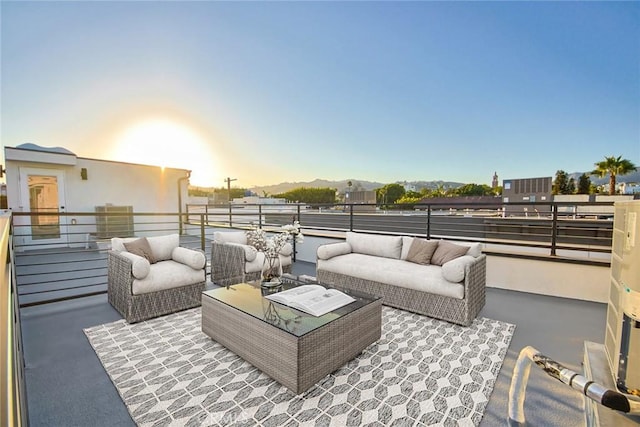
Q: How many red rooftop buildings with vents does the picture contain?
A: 1